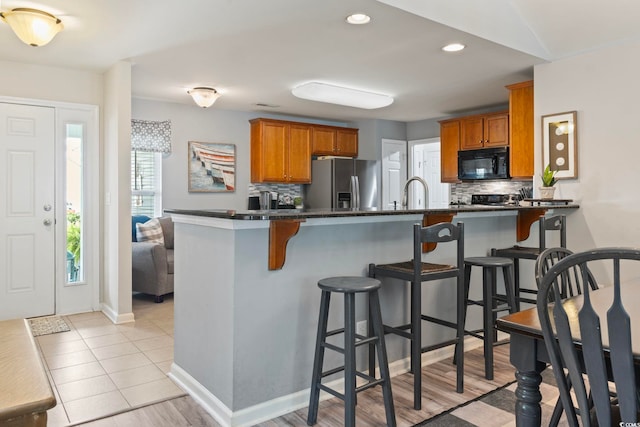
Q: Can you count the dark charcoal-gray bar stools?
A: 4